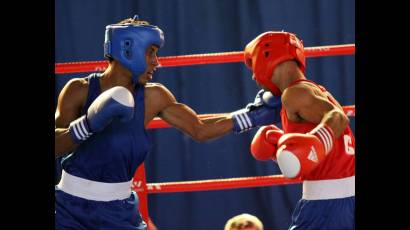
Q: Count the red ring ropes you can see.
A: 3